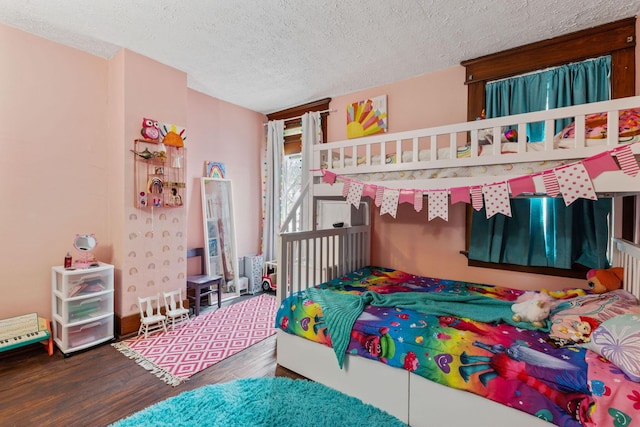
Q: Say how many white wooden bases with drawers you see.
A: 1